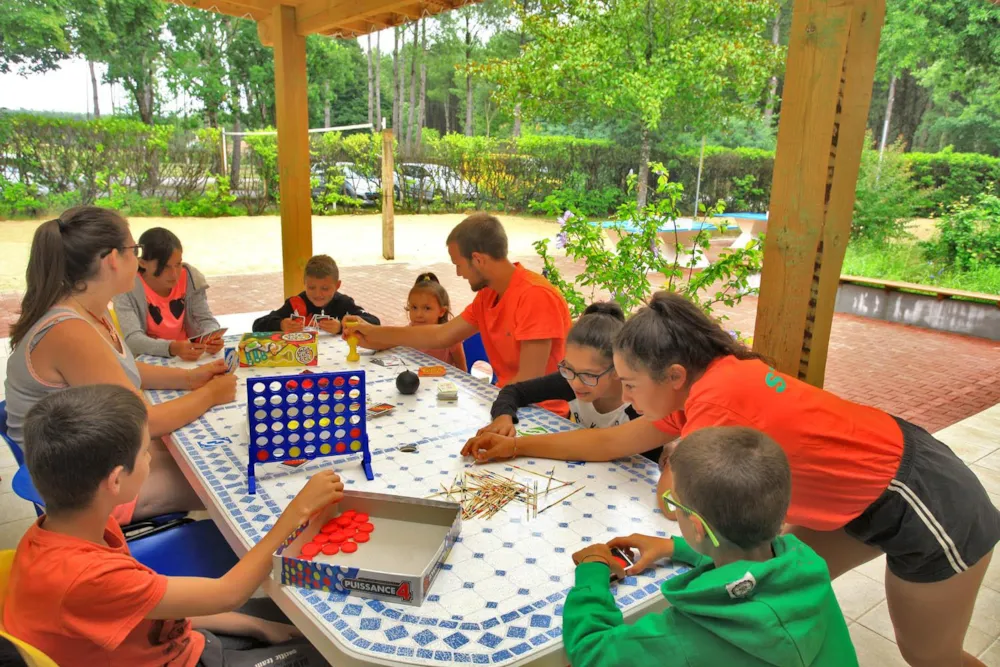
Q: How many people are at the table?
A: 9